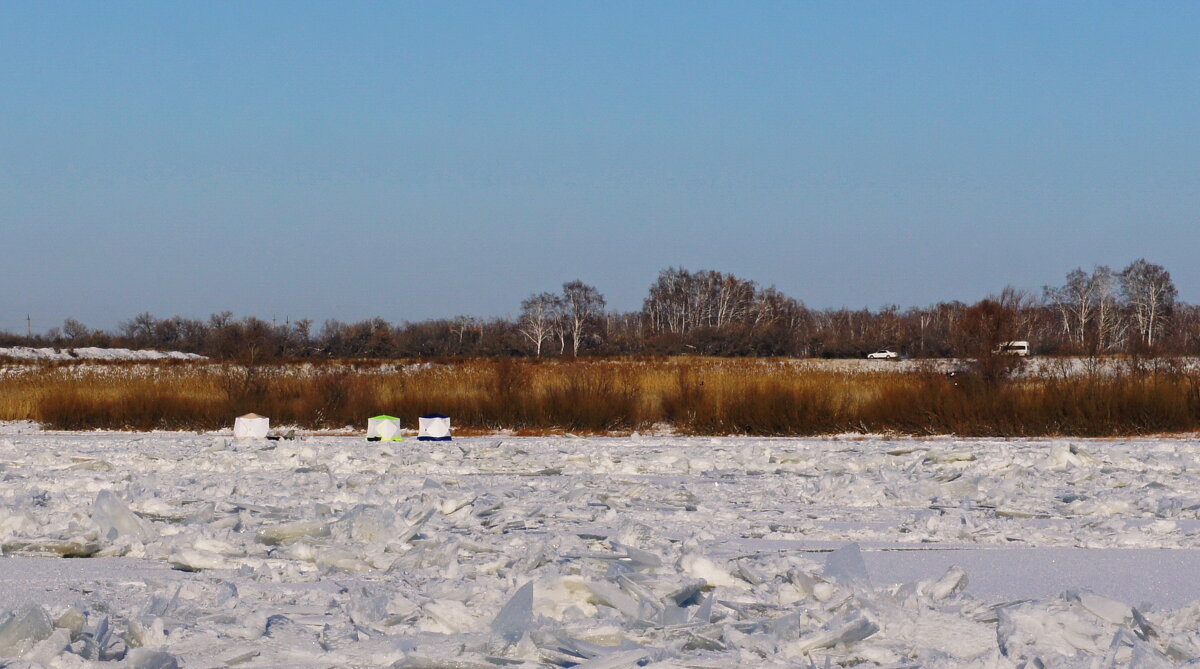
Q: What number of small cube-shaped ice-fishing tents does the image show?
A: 3